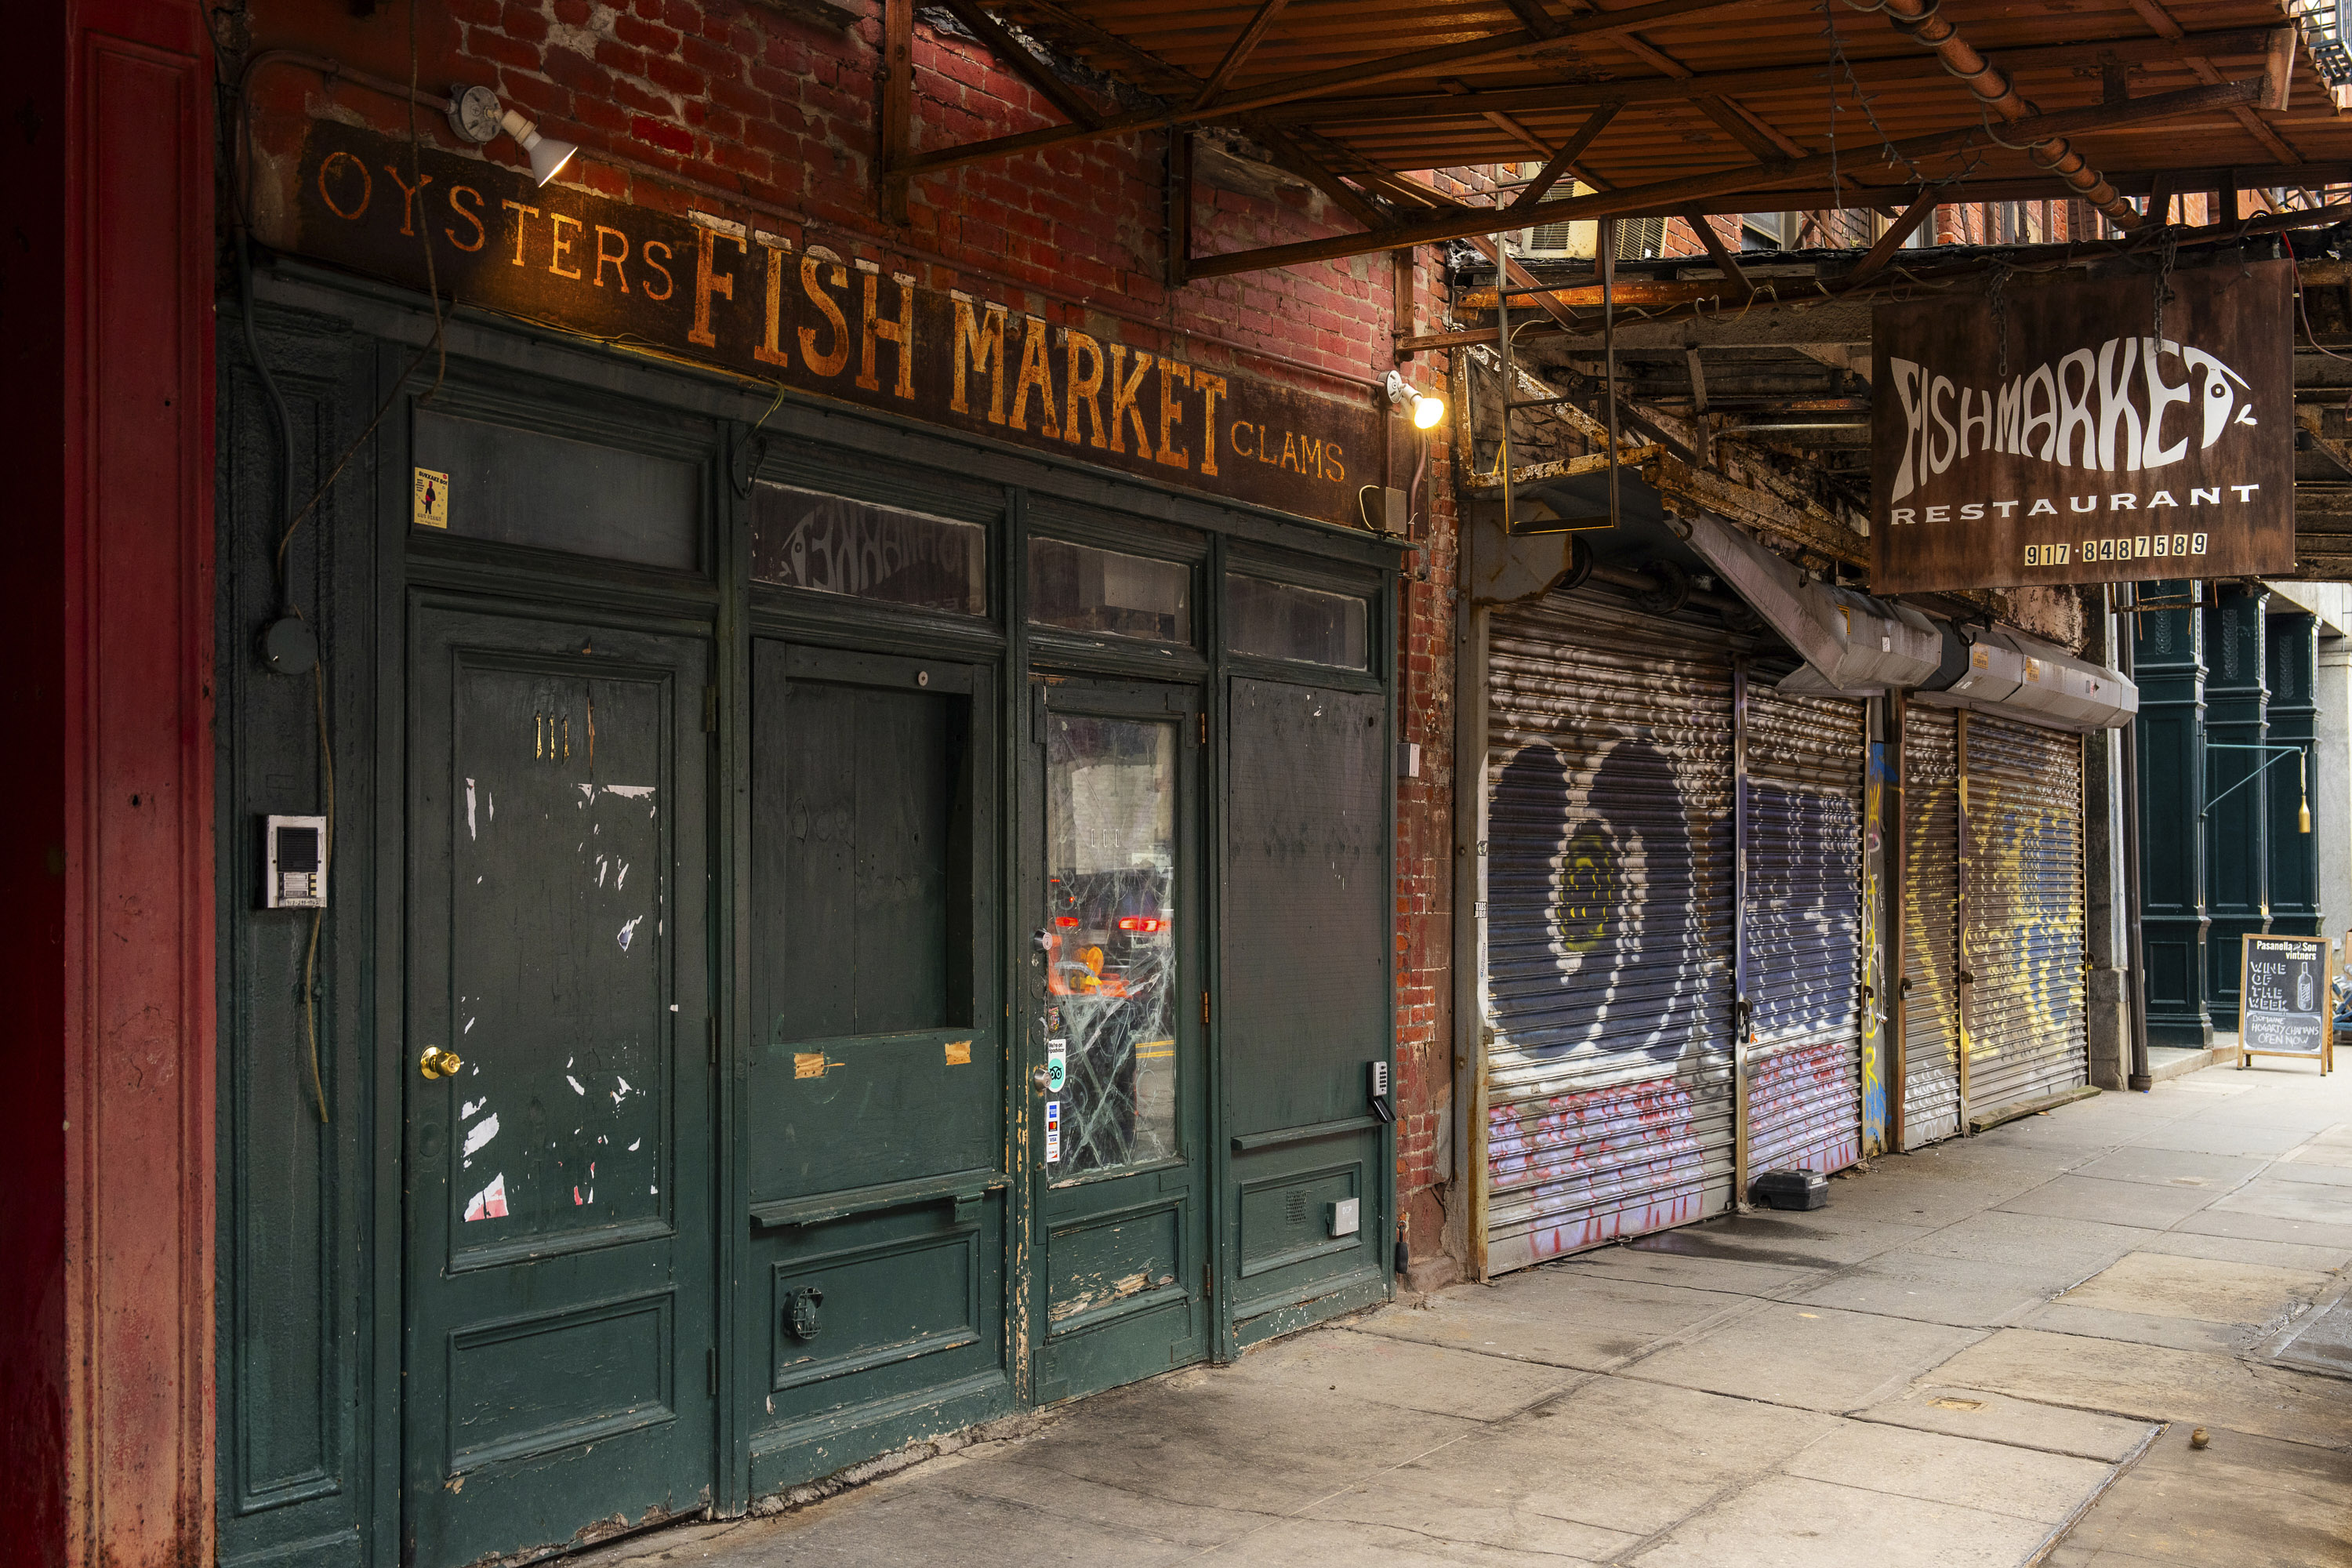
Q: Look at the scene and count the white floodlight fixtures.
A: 2